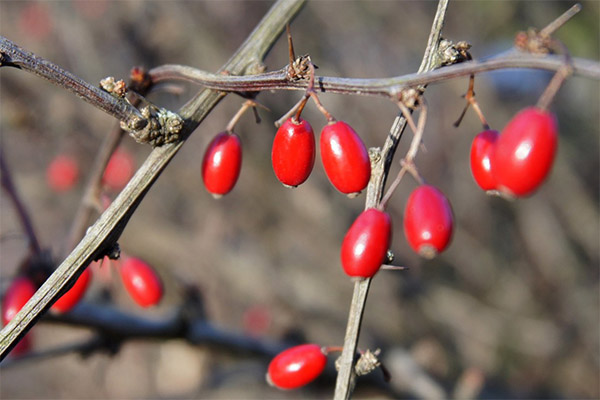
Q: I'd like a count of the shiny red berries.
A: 11